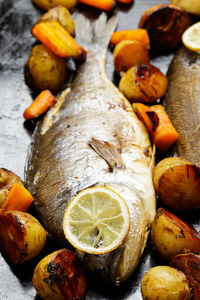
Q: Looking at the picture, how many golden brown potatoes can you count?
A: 14